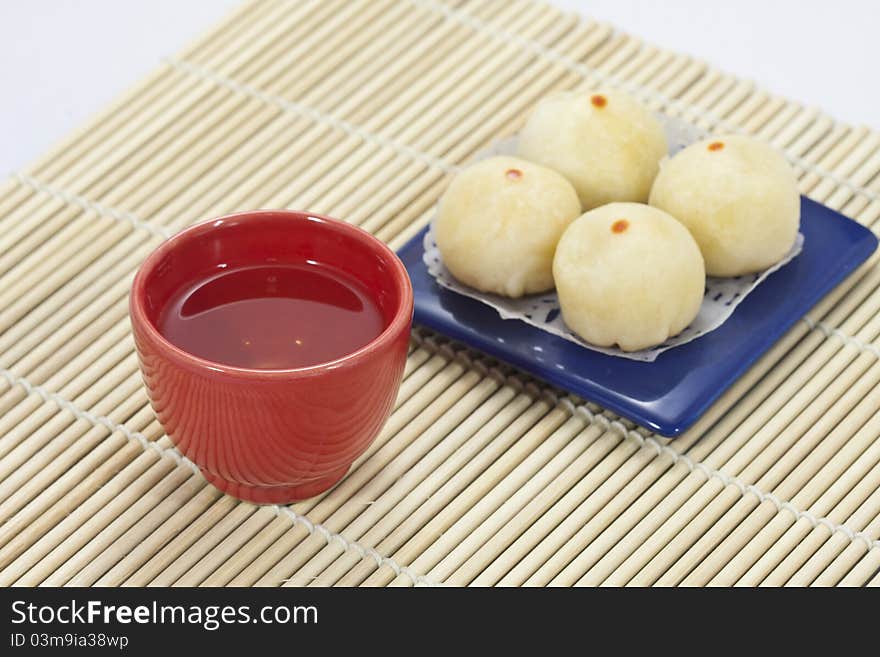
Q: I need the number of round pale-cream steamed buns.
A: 4